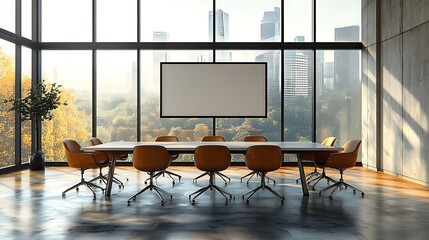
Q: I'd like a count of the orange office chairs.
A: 10